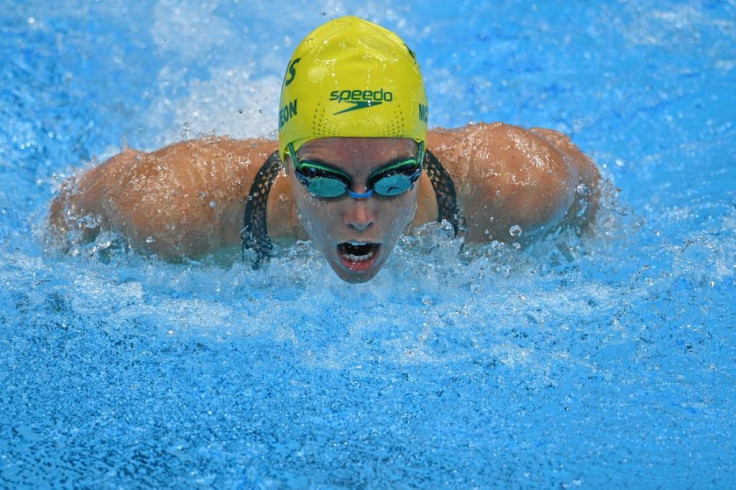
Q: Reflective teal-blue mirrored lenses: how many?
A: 2